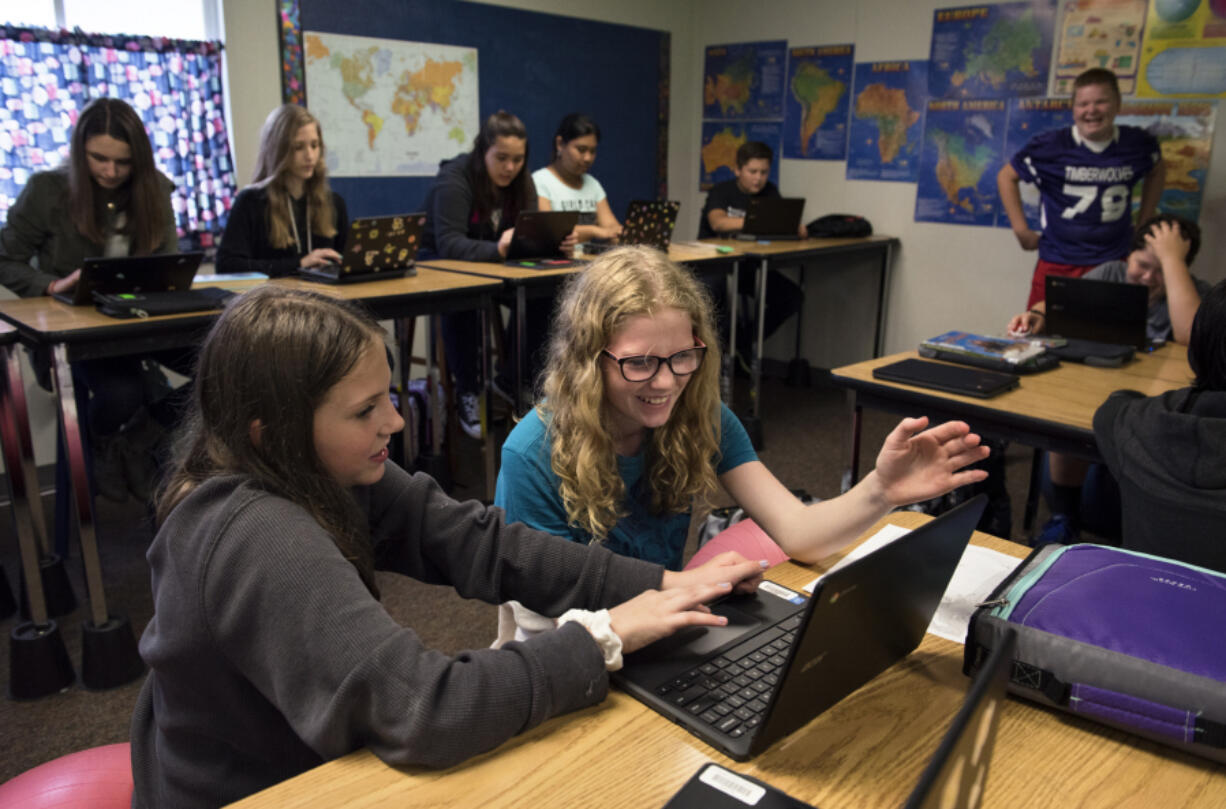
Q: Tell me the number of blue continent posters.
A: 7